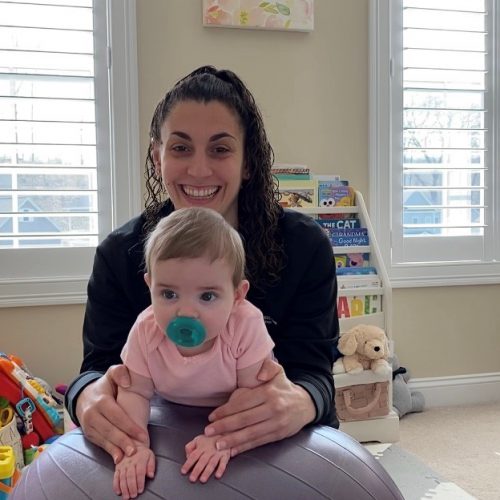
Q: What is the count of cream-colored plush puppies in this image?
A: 1